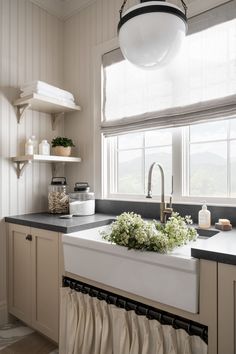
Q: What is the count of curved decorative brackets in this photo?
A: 4